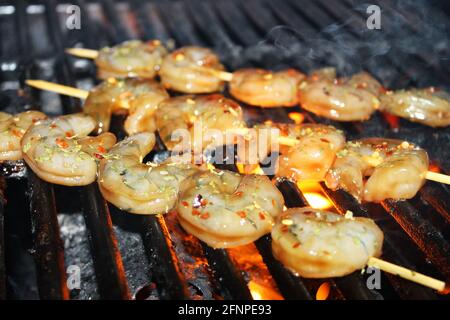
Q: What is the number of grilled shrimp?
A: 14